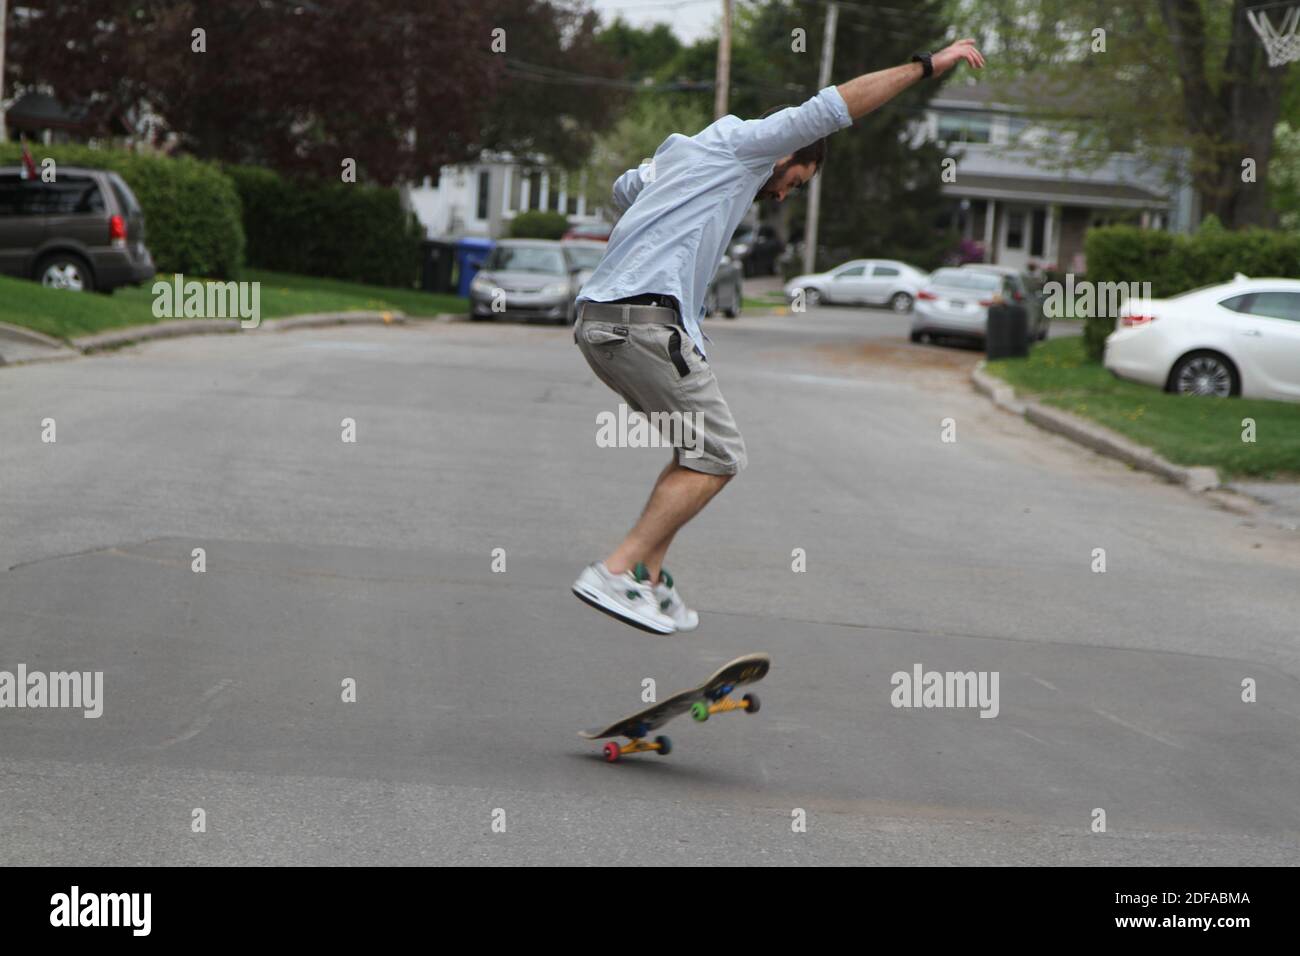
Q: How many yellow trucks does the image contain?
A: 2